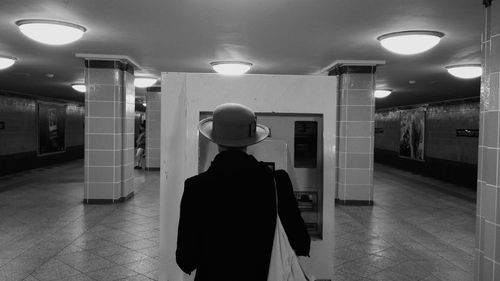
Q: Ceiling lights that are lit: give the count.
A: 8